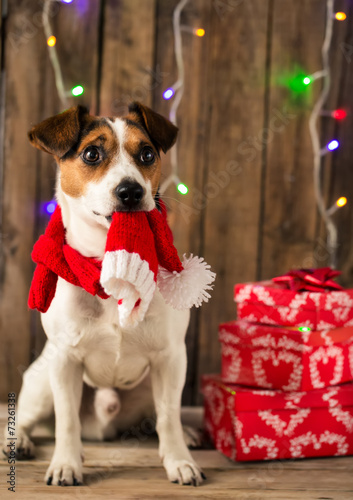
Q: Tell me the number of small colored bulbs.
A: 12